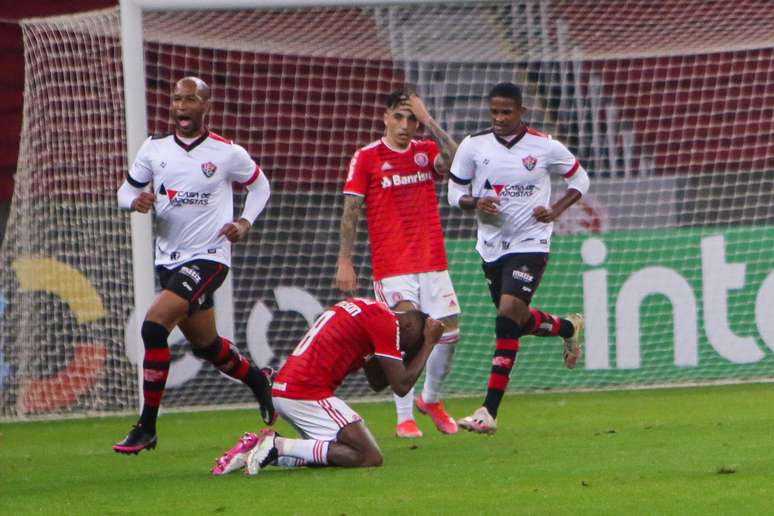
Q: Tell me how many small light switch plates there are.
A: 0